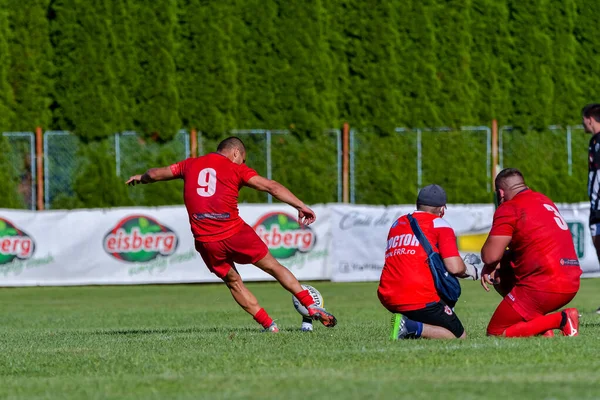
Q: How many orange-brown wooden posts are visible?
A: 4